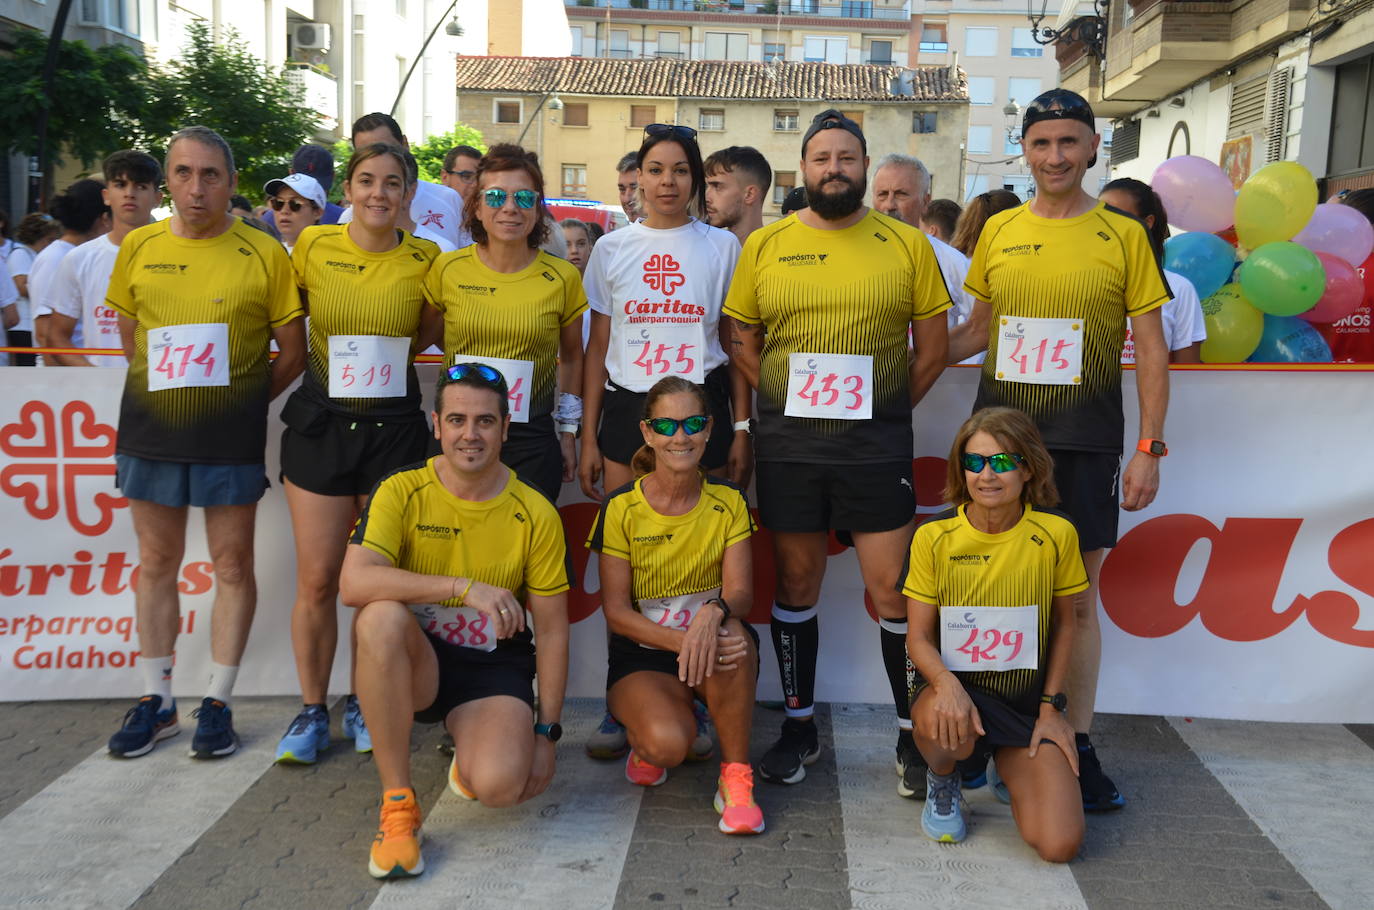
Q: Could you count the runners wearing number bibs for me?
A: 9